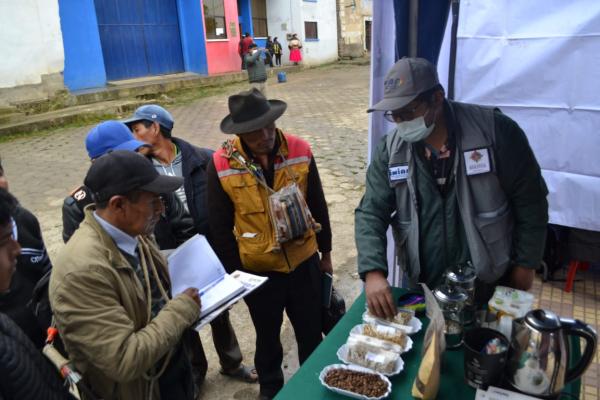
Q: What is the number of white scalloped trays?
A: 4